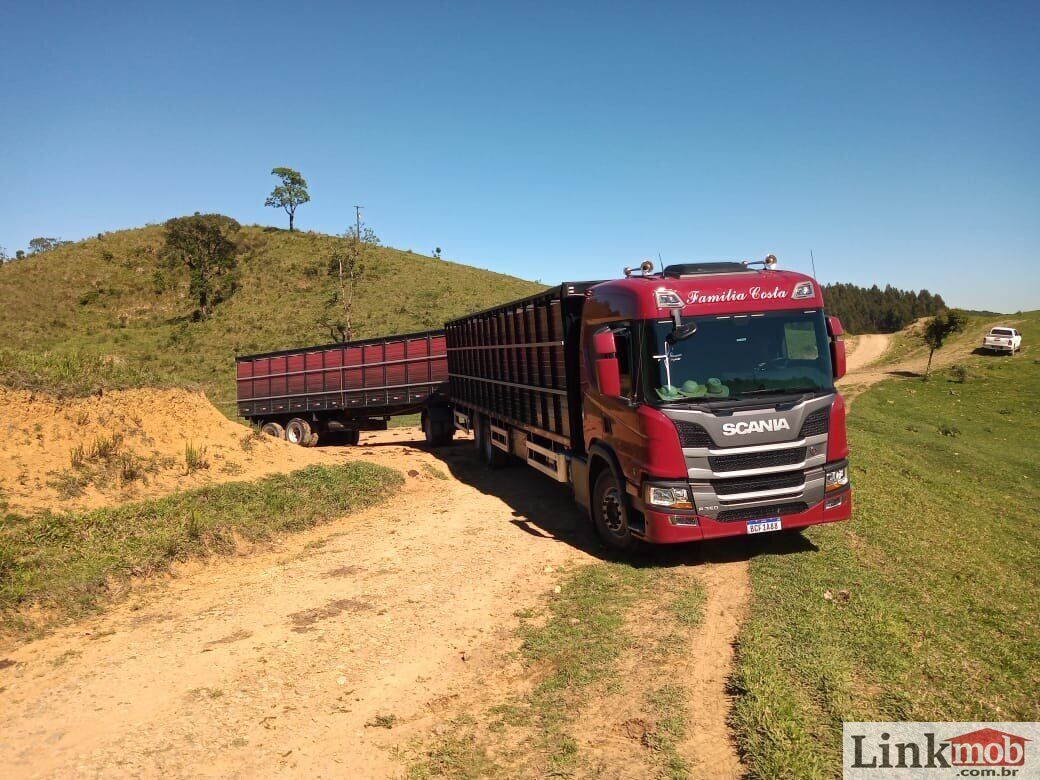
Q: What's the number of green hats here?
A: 3